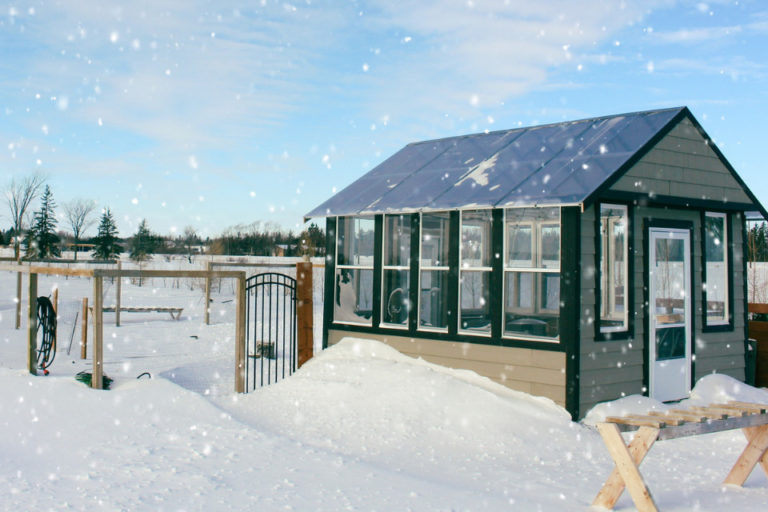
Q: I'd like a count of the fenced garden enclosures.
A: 1